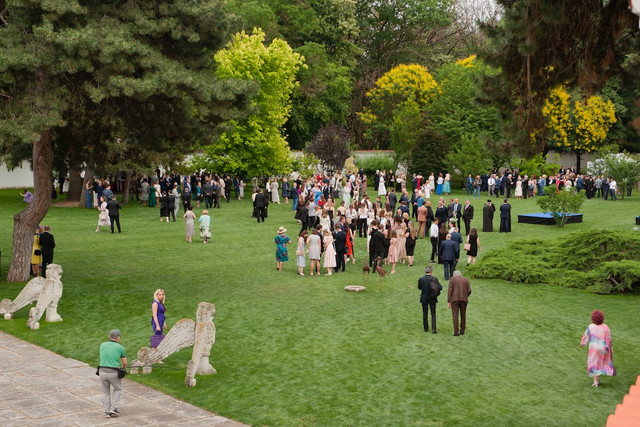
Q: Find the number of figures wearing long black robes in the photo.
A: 2